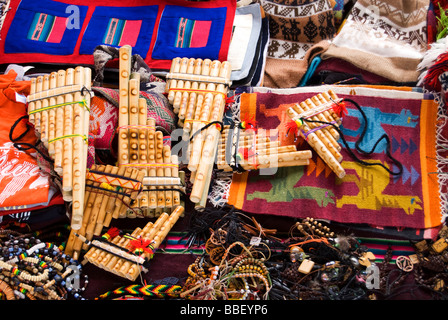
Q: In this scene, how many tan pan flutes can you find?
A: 7